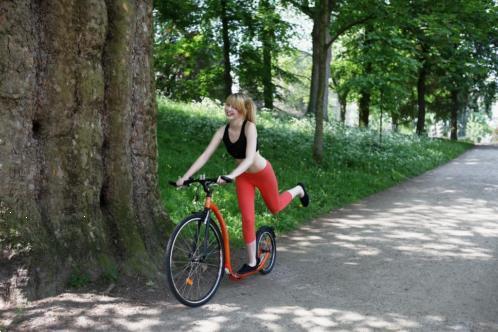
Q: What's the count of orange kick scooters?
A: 1